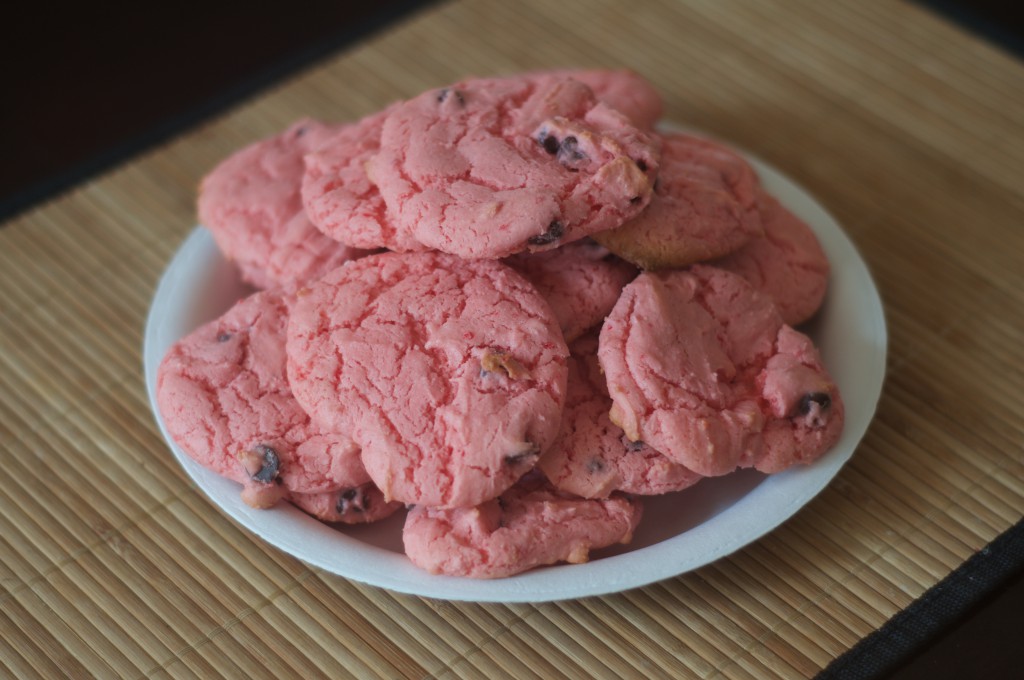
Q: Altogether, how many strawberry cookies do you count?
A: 13